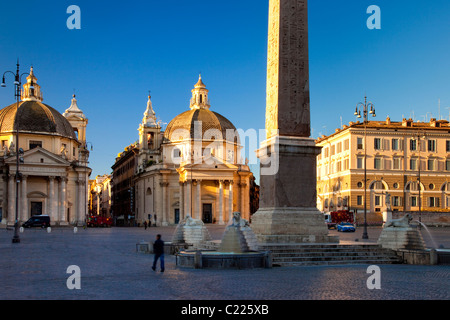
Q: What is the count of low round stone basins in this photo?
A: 3